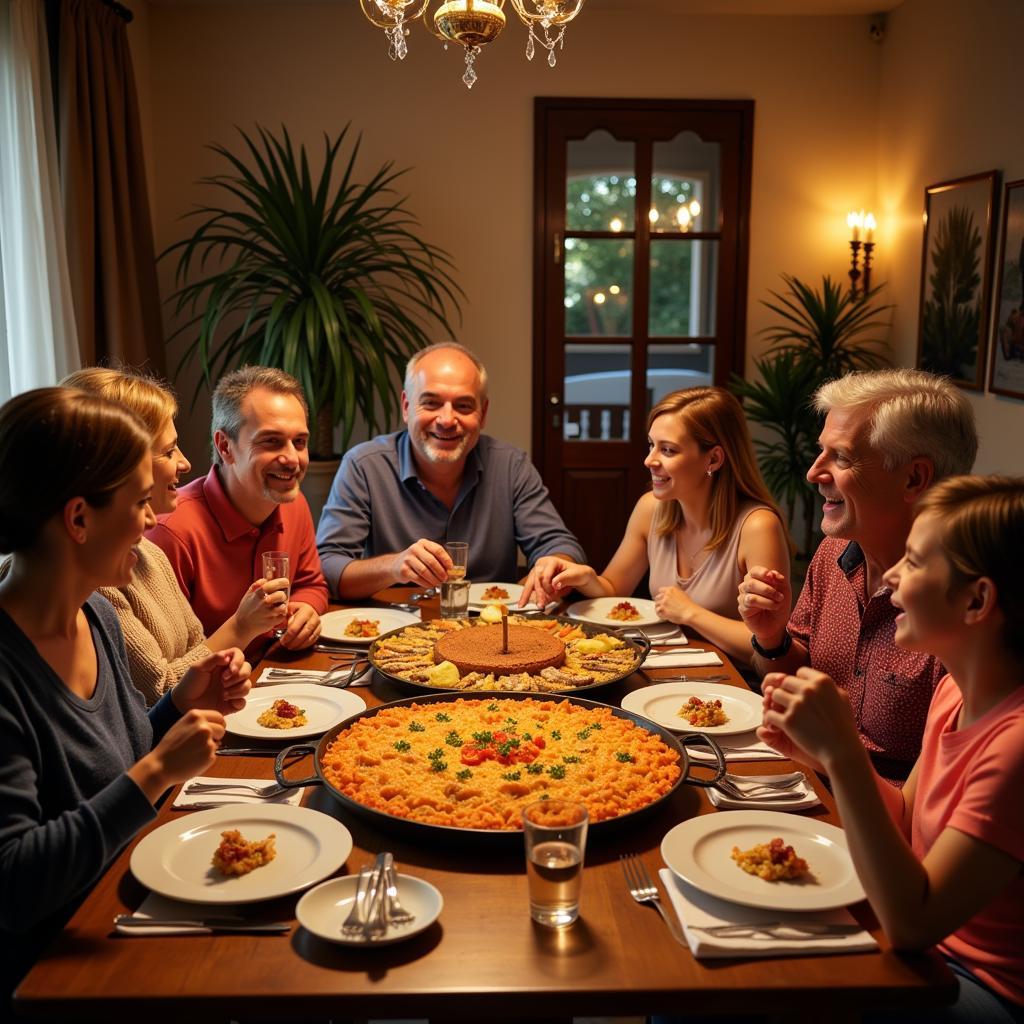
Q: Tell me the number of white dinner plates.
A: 7